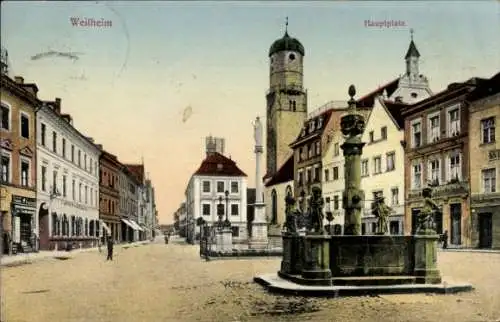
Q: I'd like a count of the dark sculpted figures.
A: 4